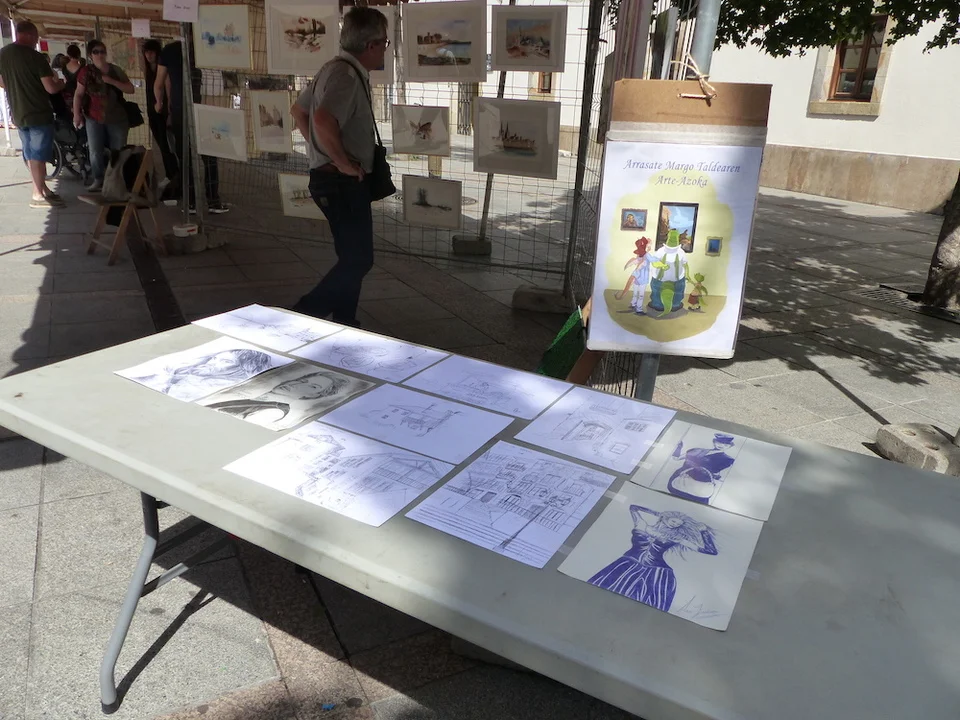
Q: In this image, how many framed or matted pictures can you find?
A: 11